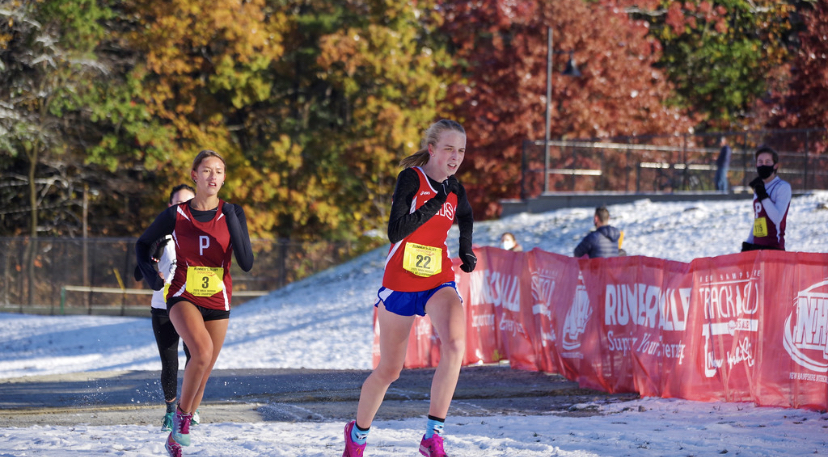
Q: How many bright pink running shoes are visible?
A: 2